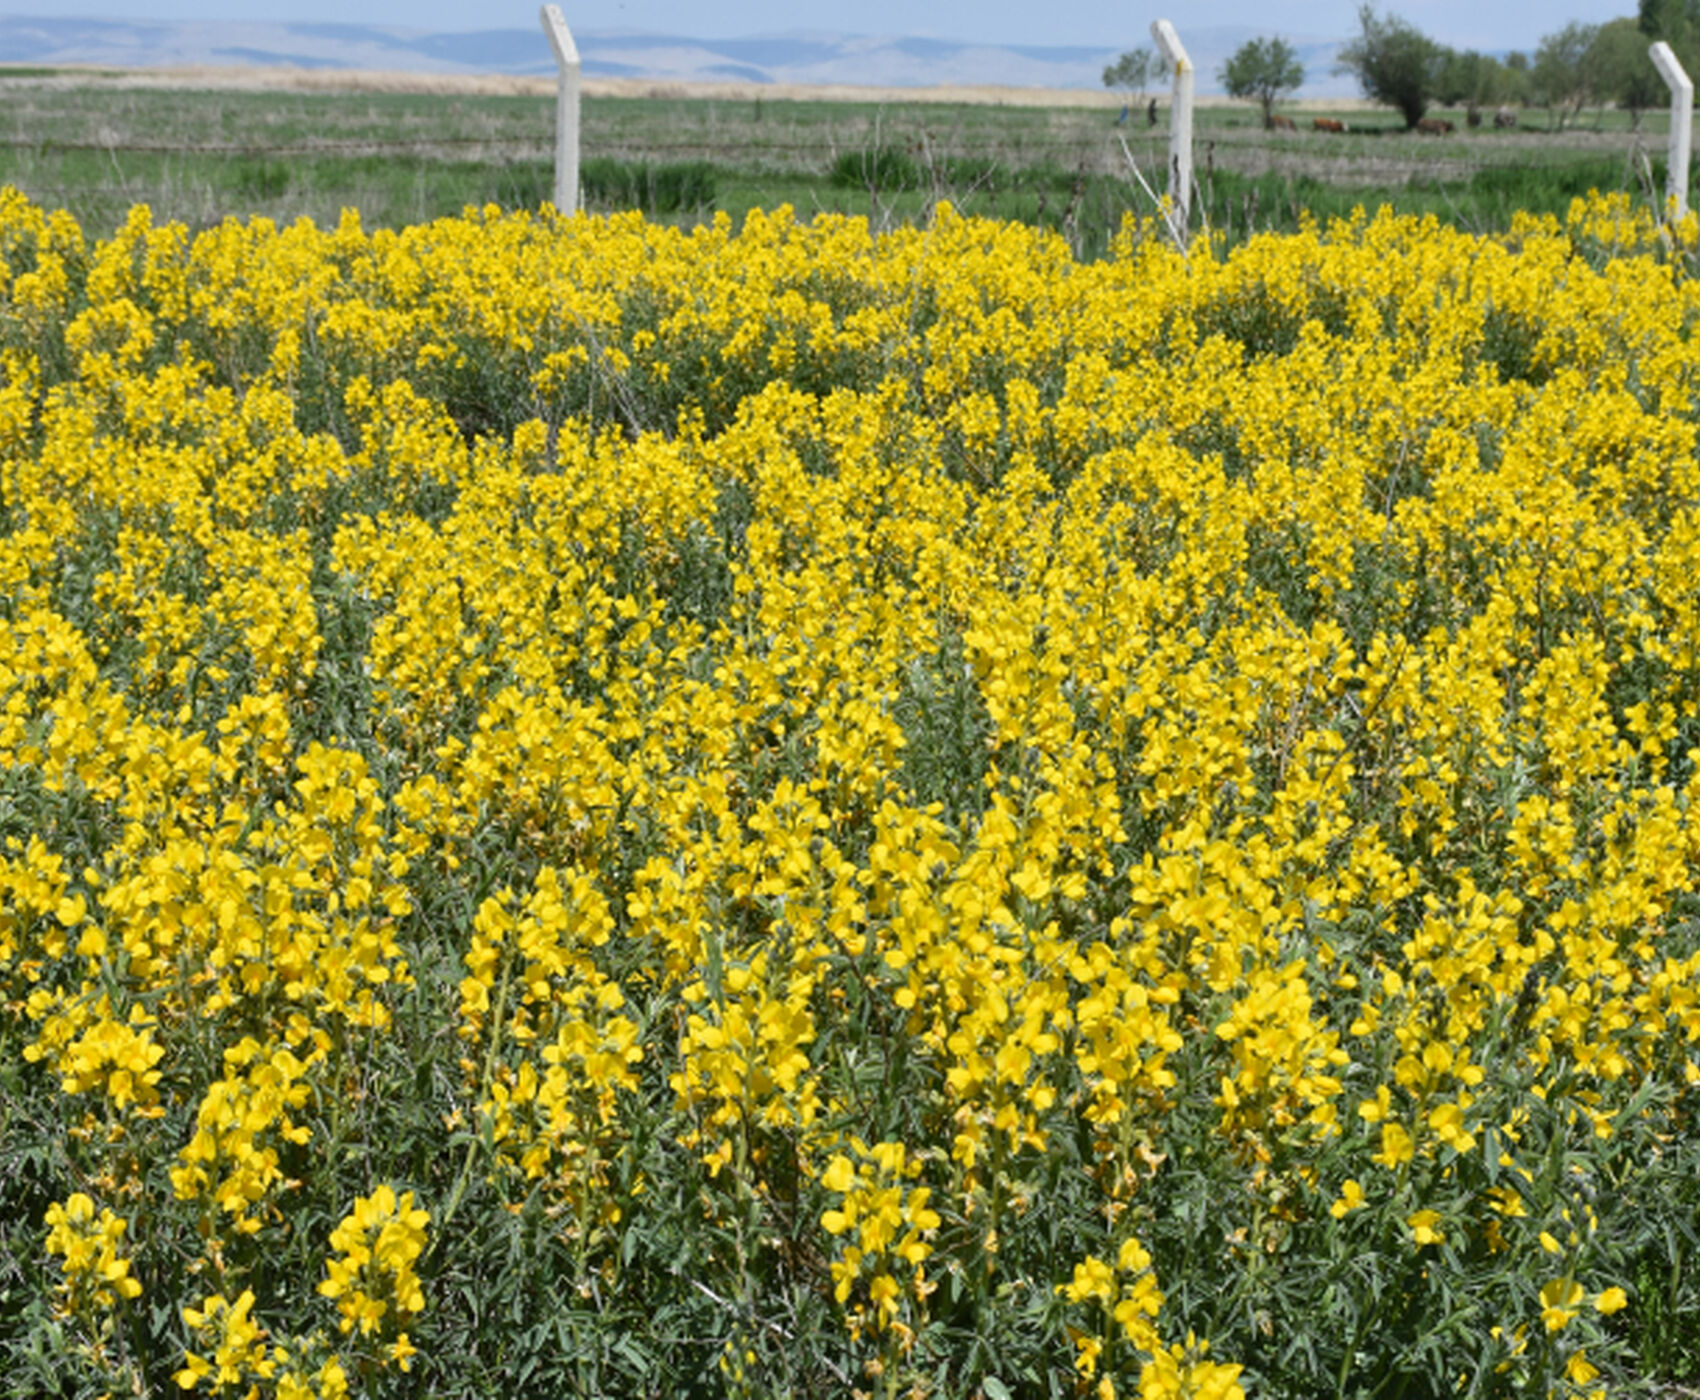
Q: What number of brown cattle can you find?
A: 3